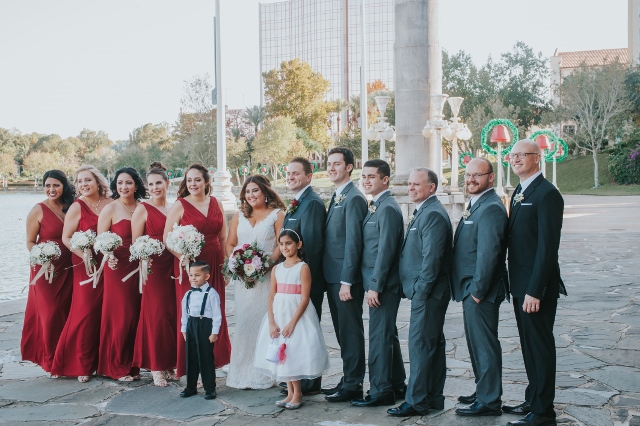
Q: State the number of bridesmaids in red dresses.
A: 5